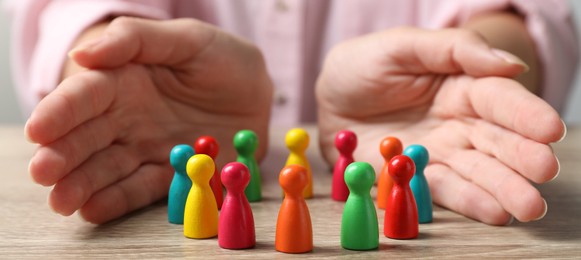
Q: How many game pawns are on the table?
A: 12